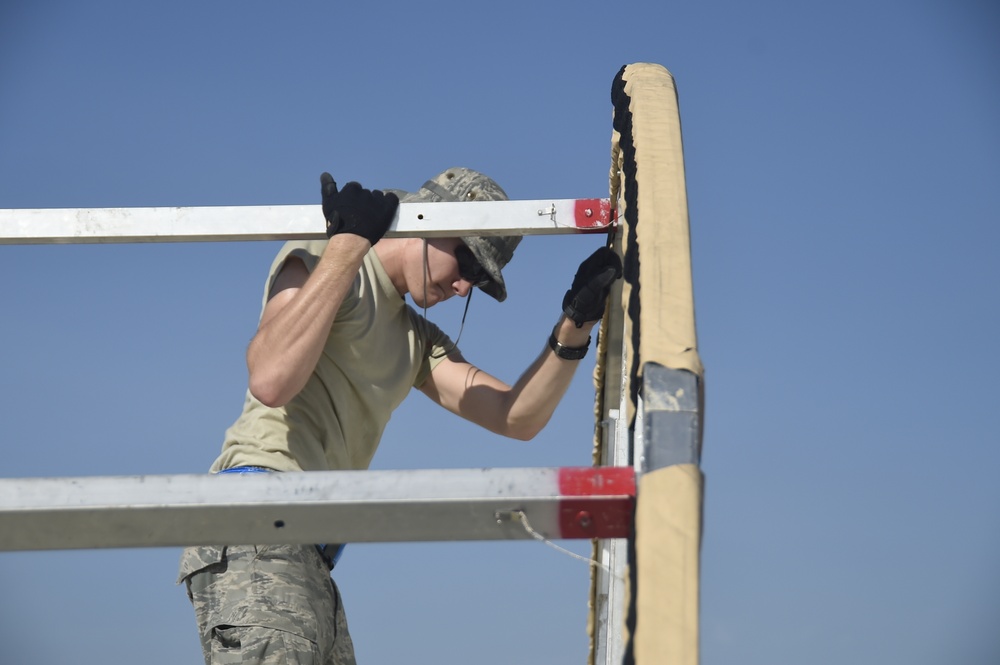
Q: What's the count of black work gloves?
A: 2